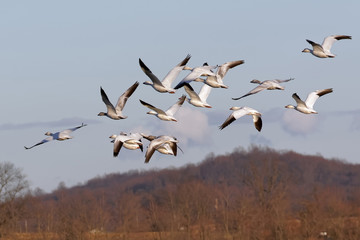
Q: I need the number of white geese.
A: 15